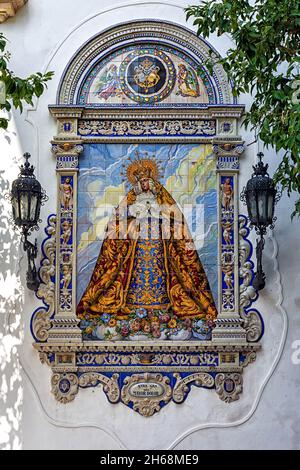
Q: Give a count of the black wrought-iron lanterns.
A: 2